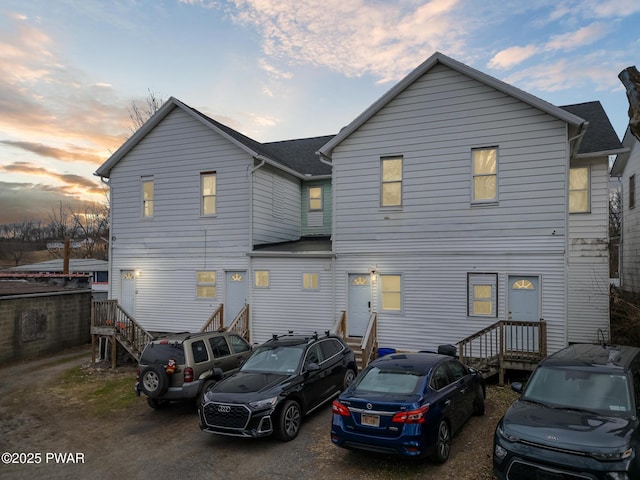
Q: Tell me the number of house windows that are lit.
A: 11